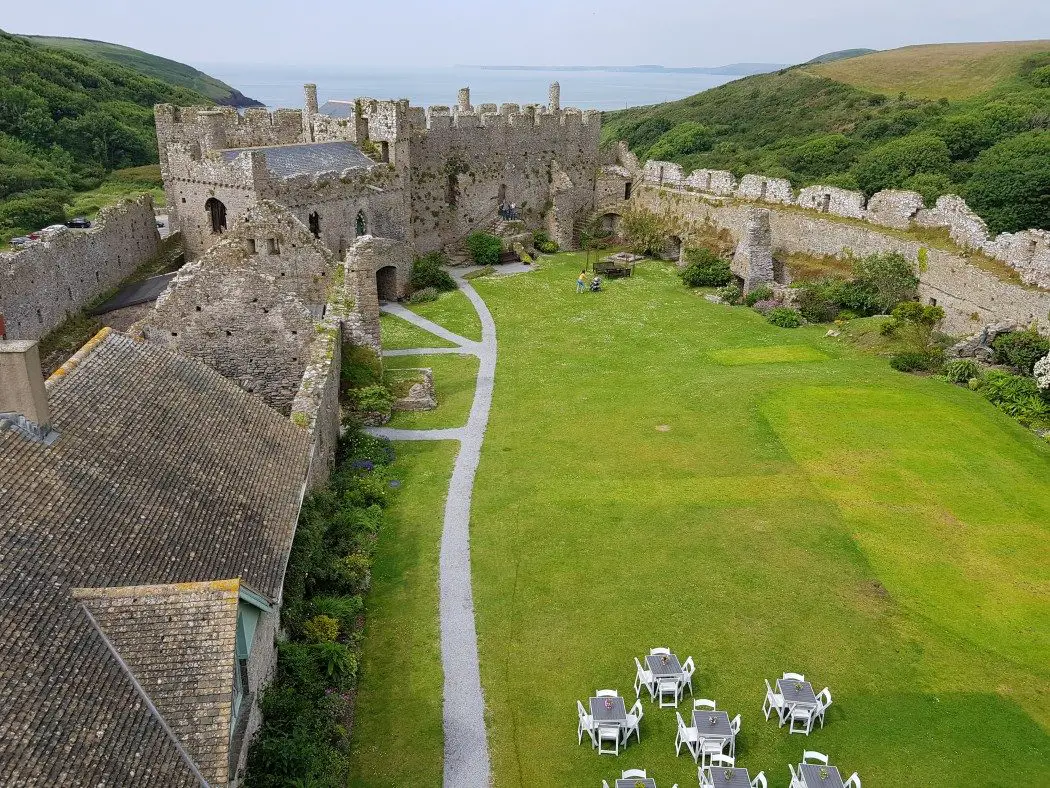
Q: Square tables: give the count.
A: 7